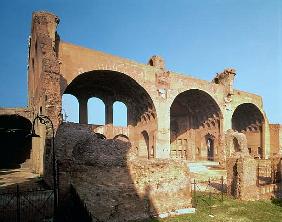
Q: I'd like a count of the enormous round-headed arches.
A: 3